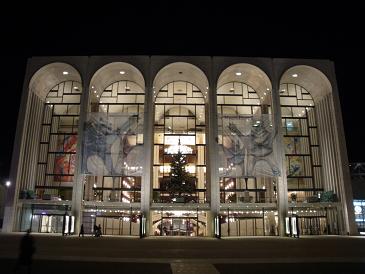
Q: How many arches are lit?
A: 5